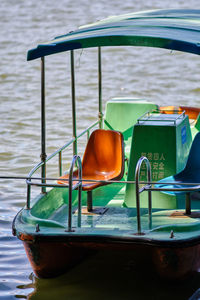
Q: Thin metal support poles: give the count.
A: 3